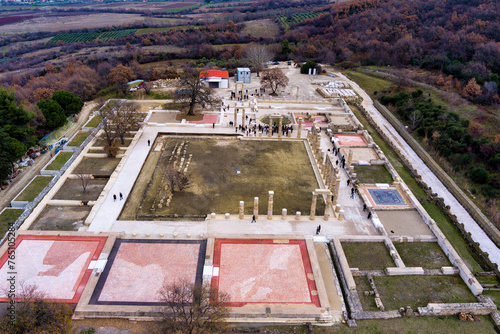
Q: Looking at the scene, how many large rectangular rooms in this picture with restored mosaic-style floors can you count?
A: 3